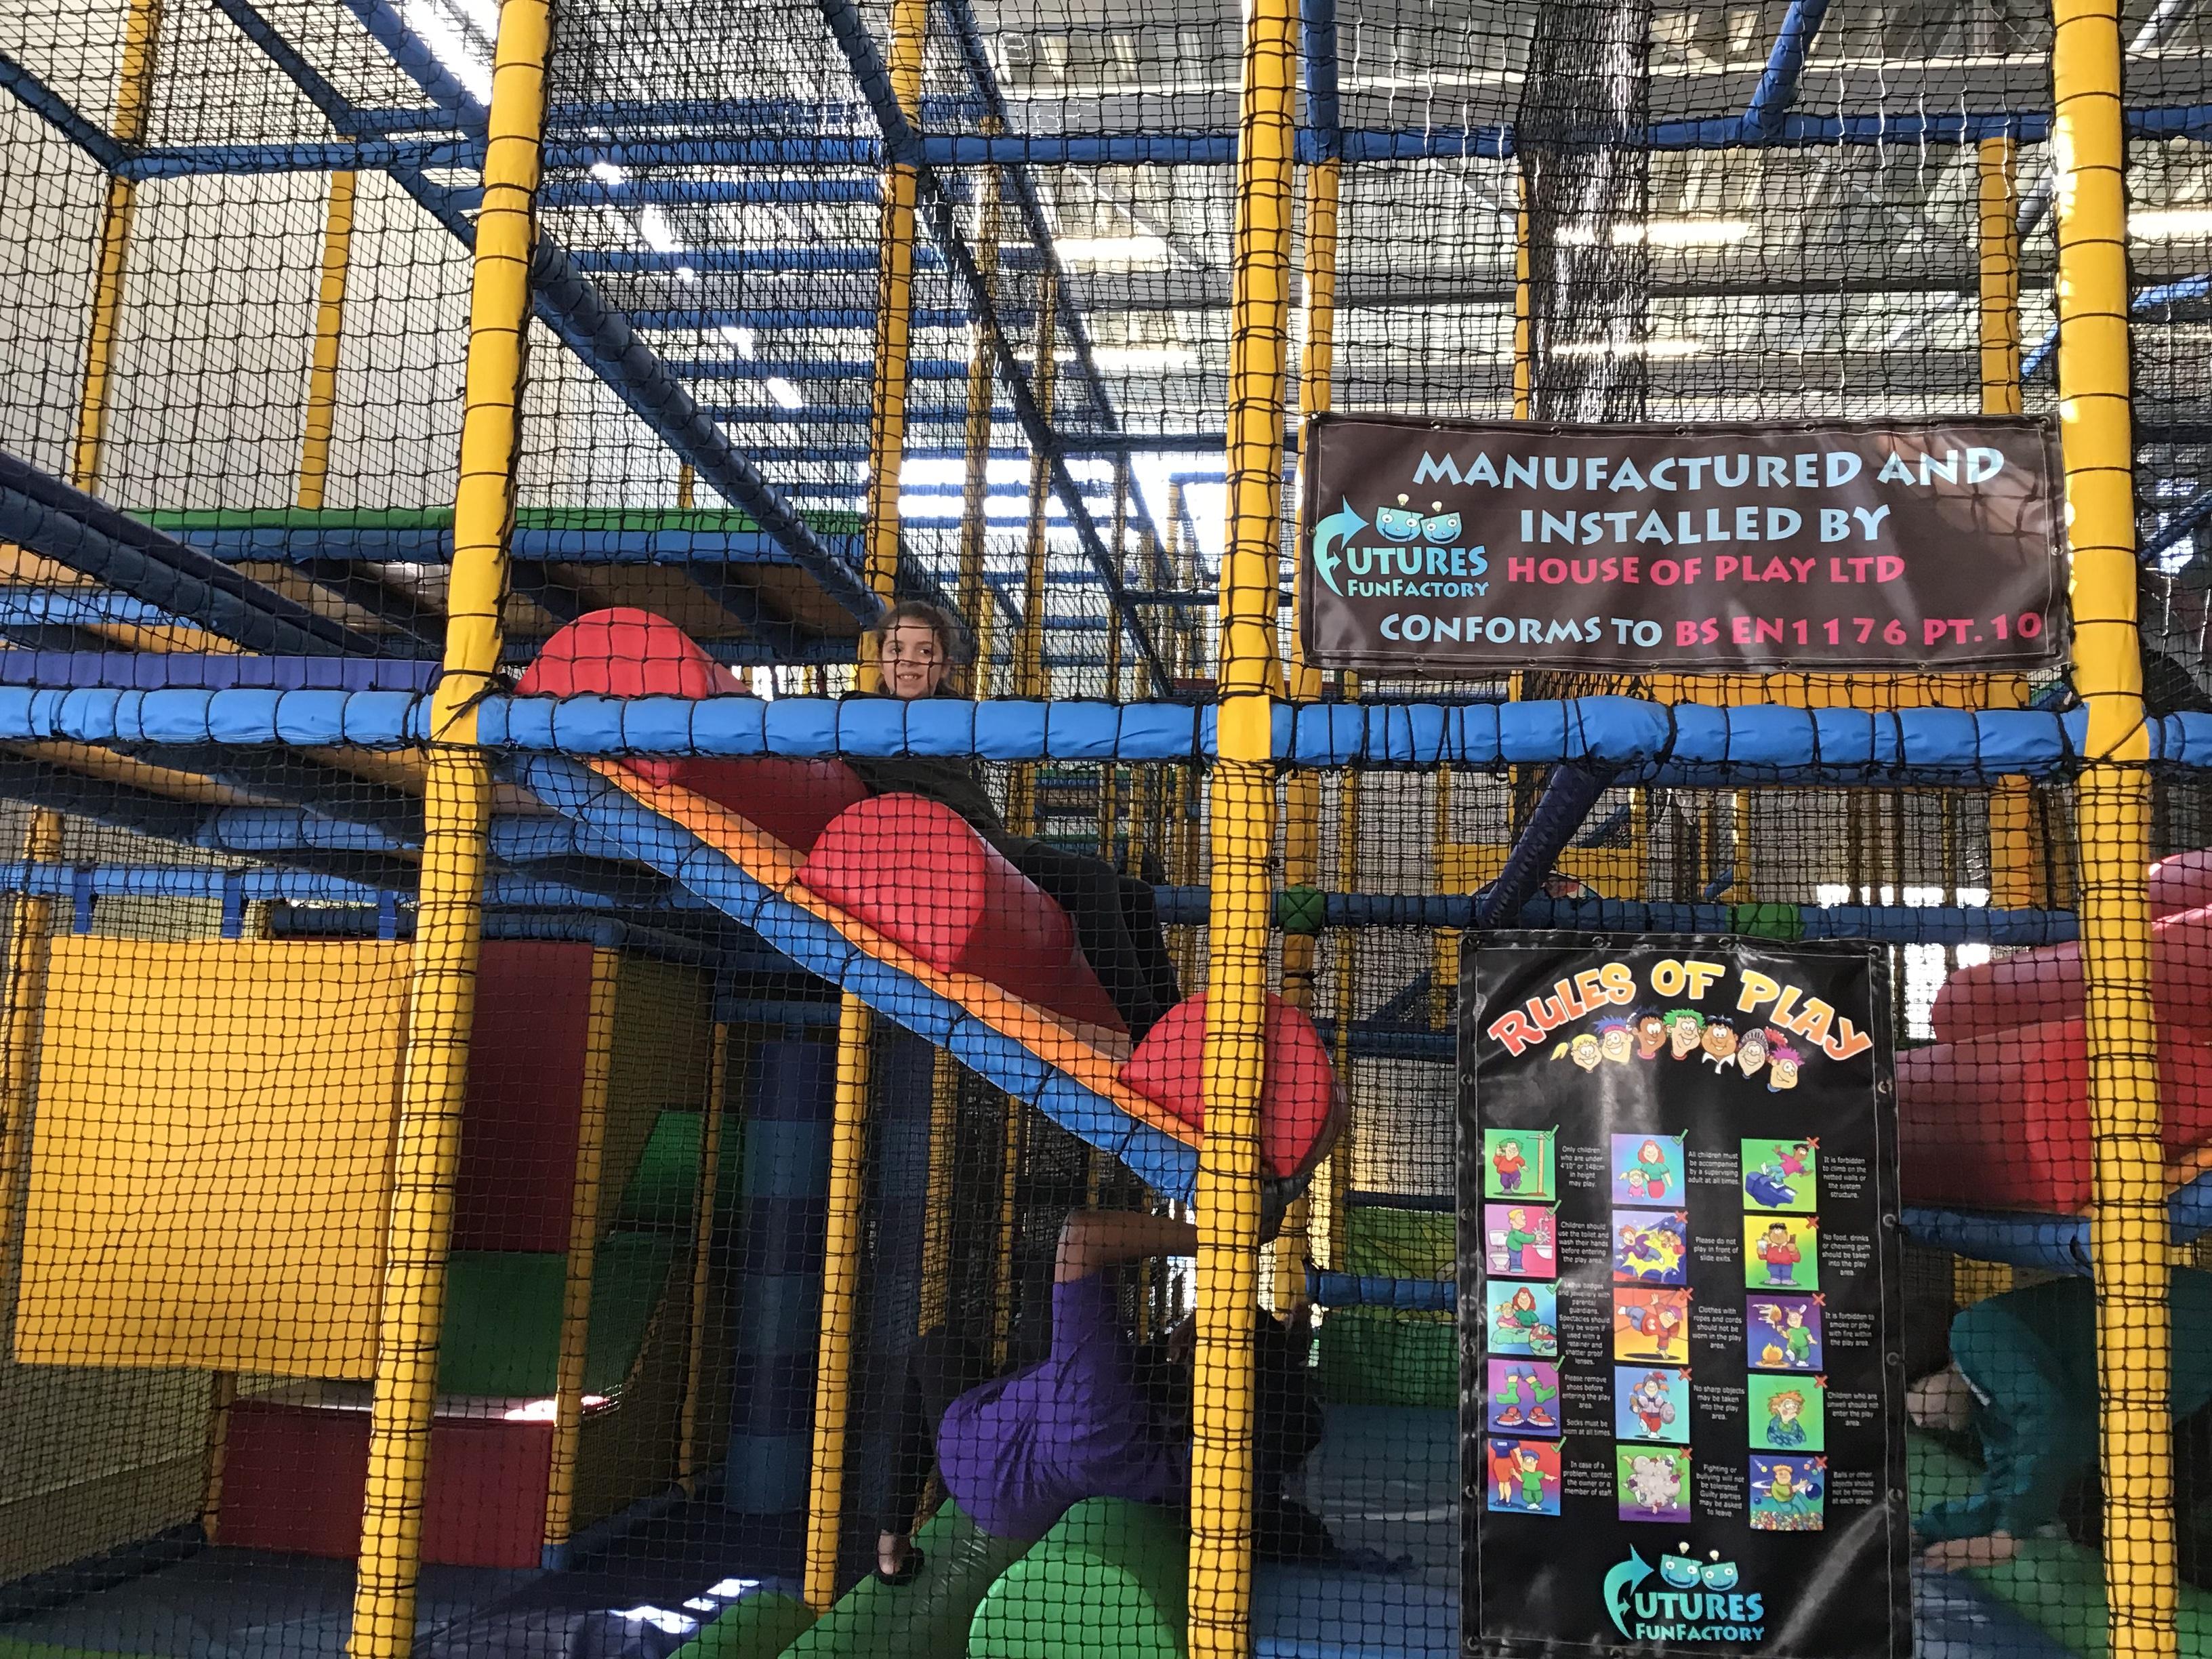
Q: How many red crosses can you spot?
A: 9